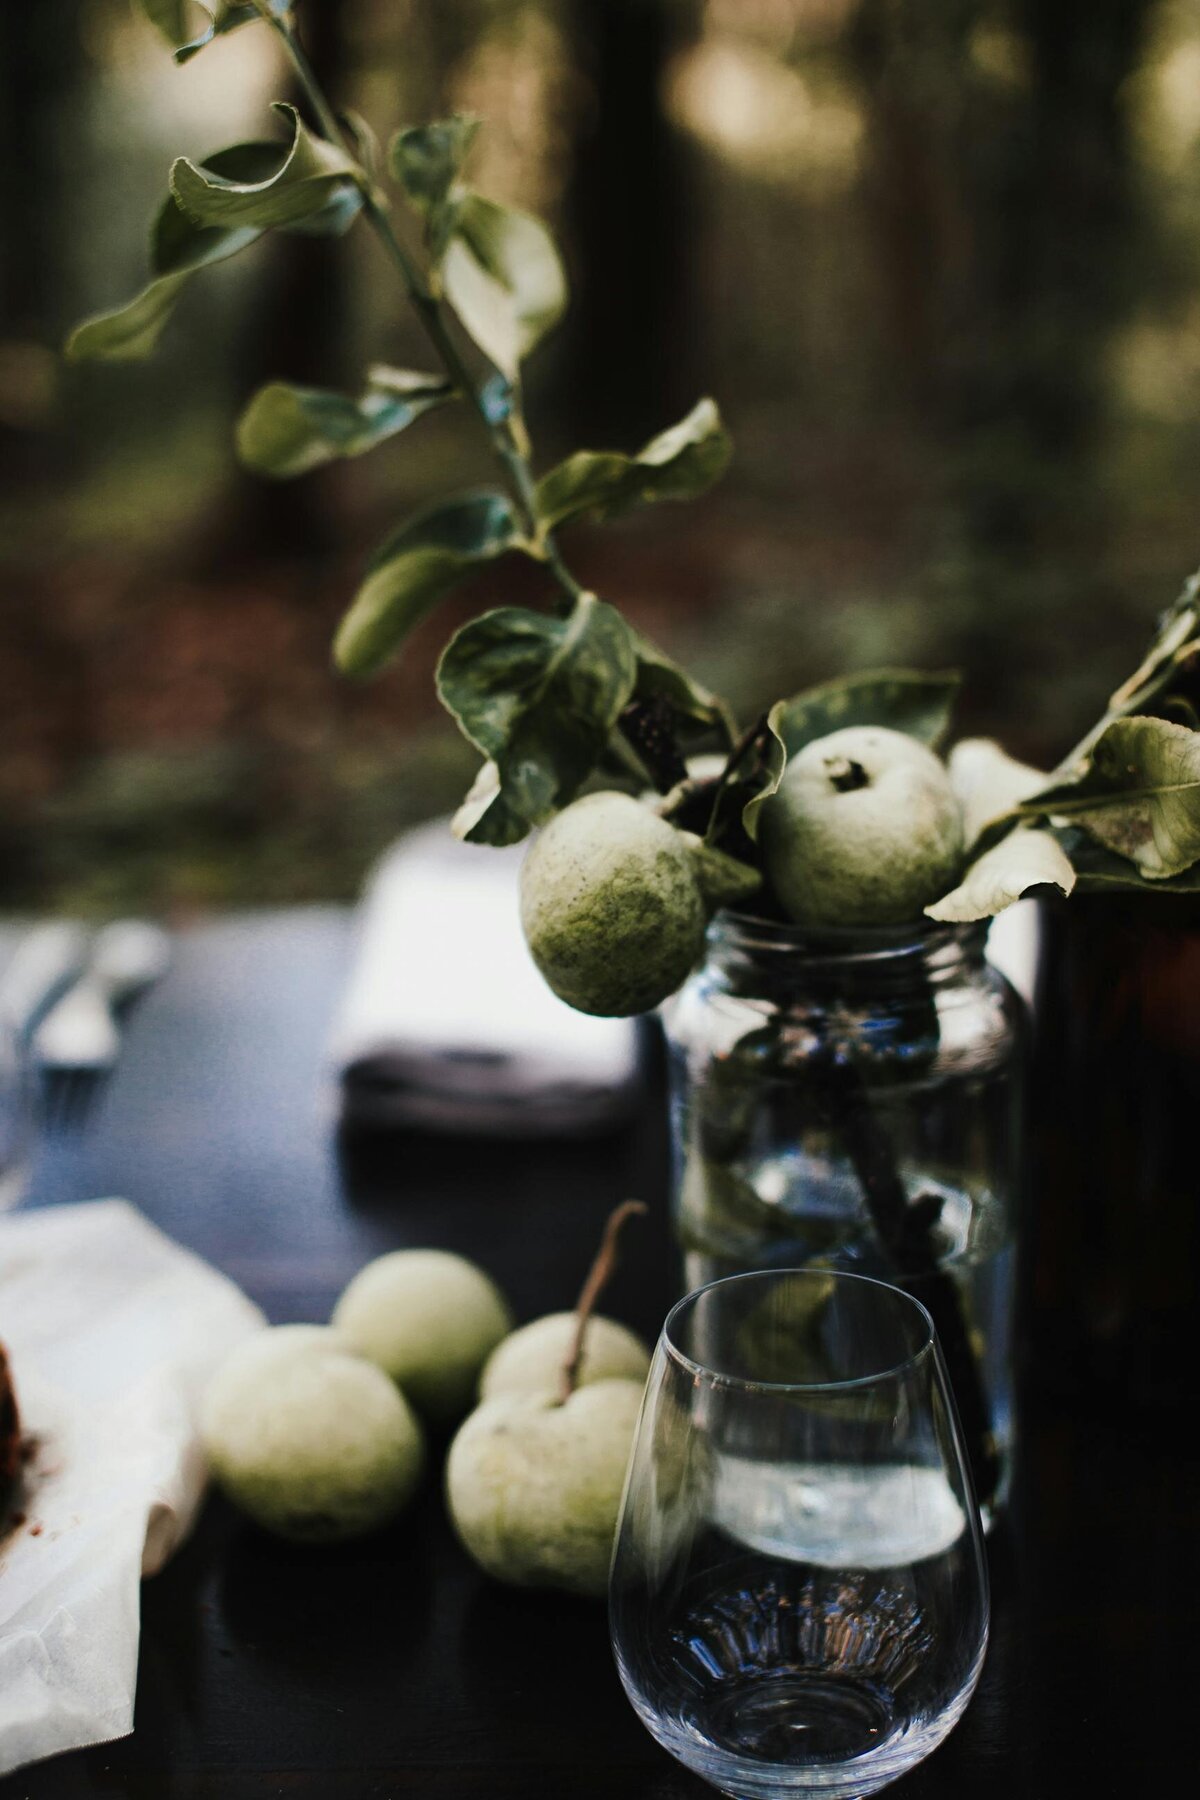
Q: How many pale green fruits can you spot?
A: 6